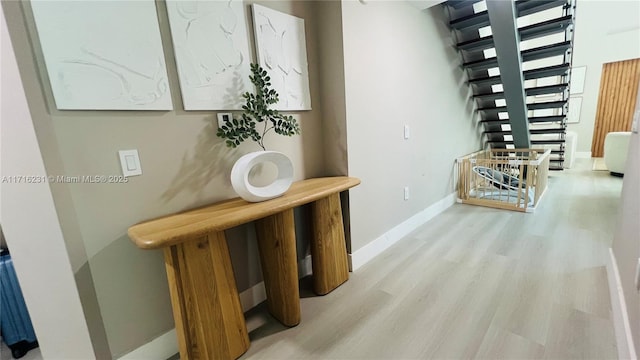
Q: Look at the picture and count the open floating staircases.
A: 1